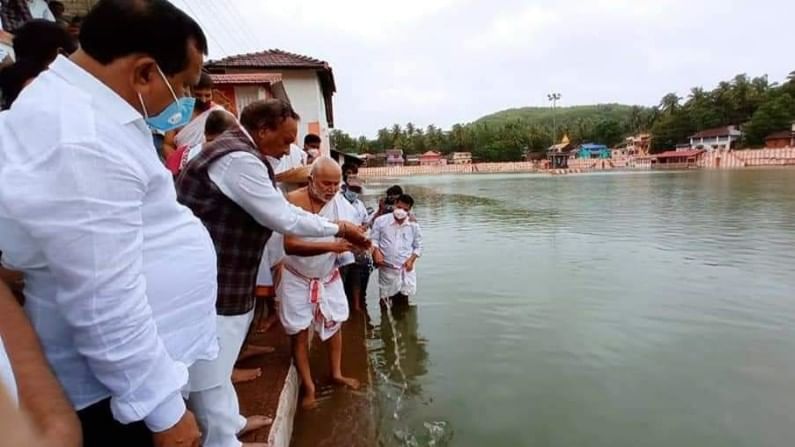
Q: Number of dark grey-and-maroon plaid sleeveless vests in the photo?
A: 1